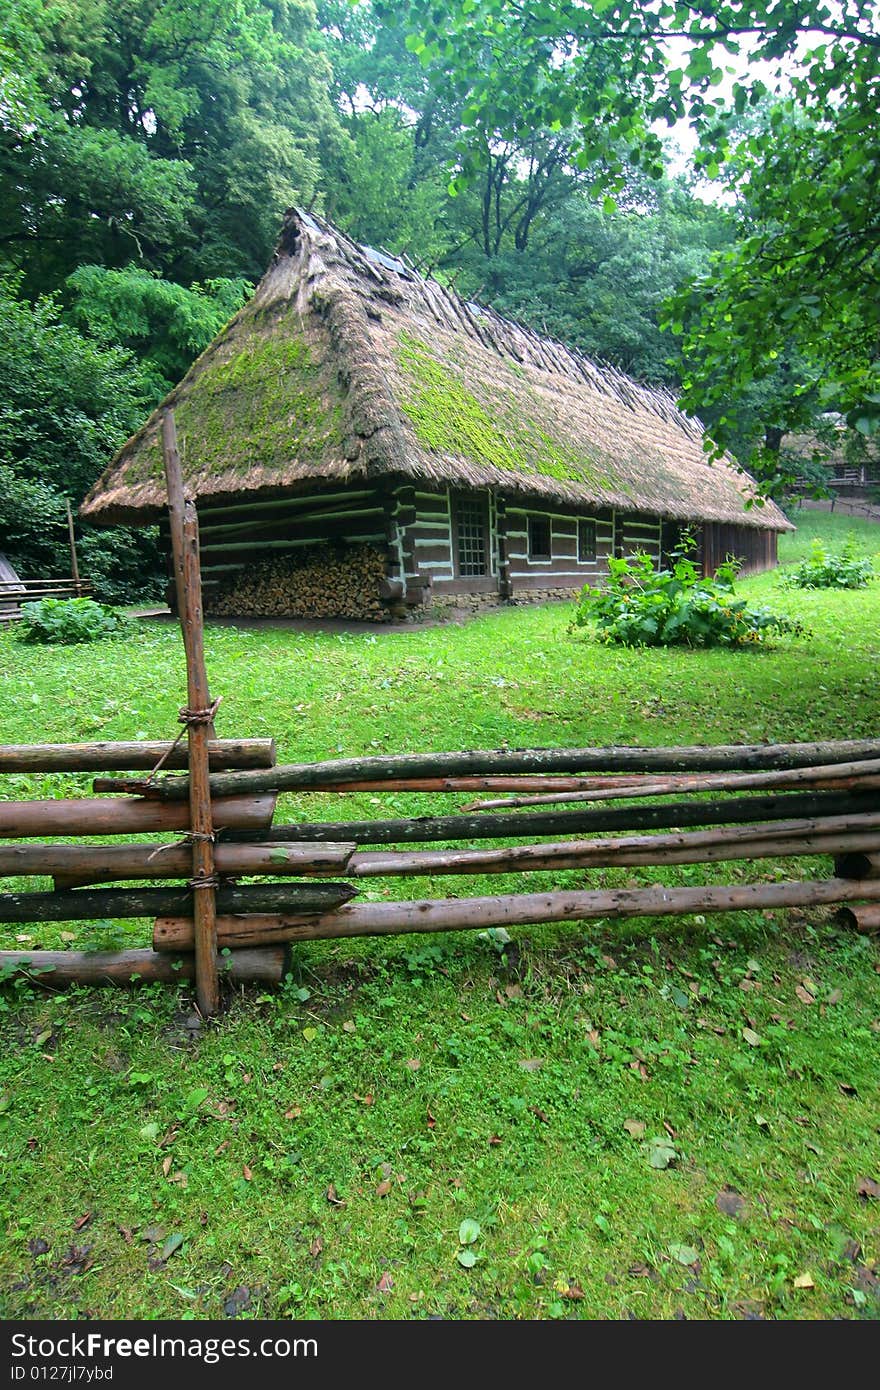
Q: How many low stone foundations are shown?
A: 1